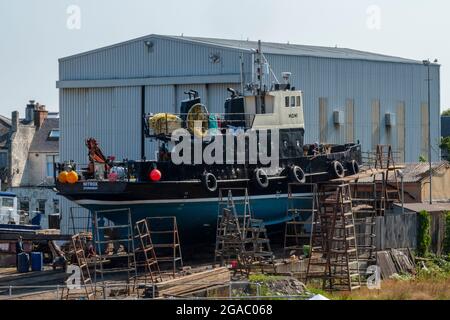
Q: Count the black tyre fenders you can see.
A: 5